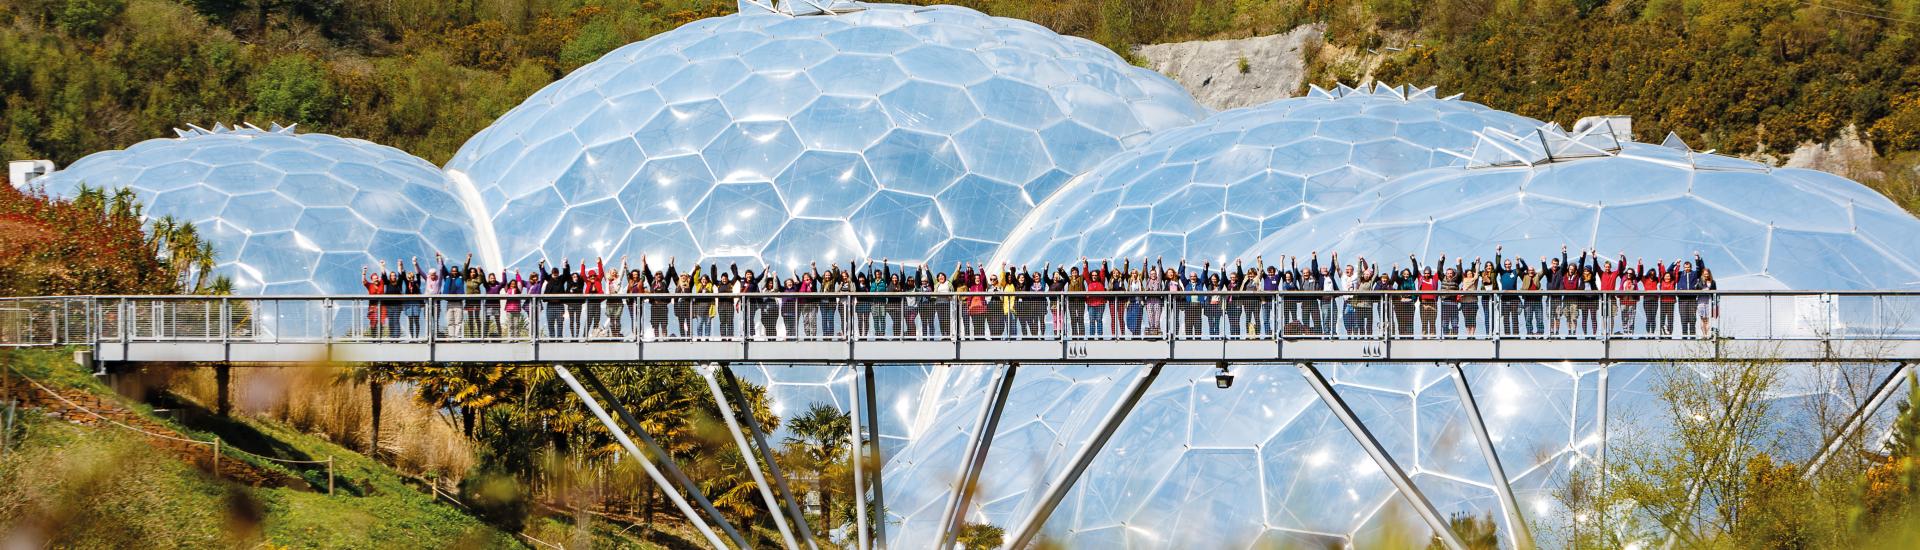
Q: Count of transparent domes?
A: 4